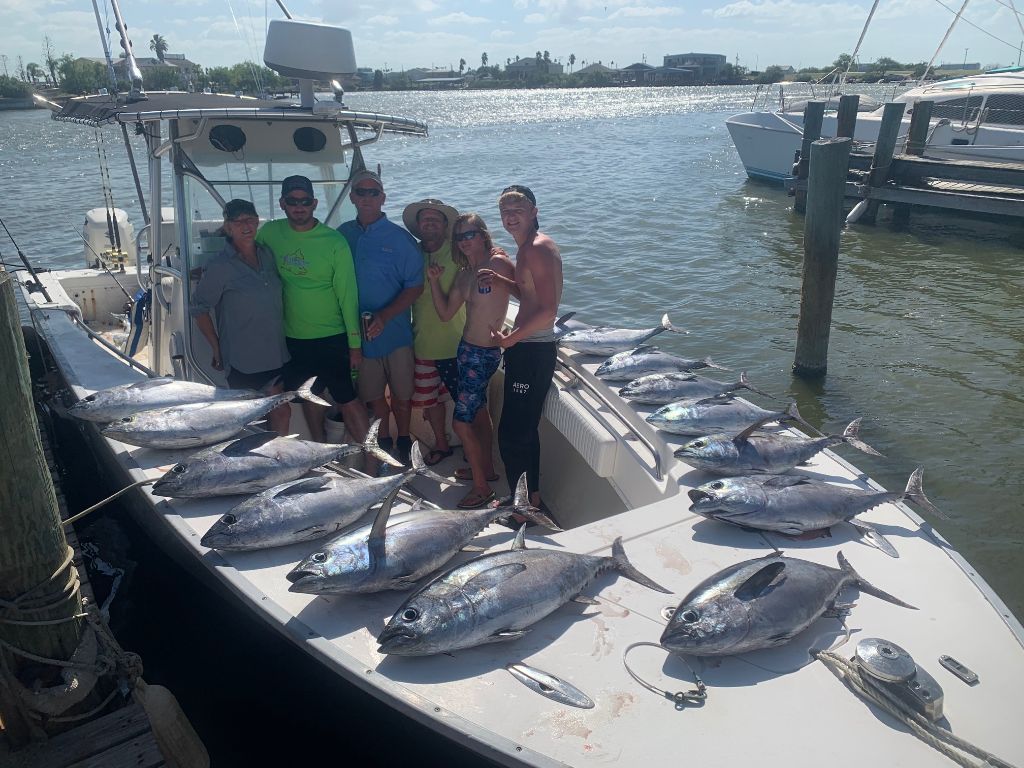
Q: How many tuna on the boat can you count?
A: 14